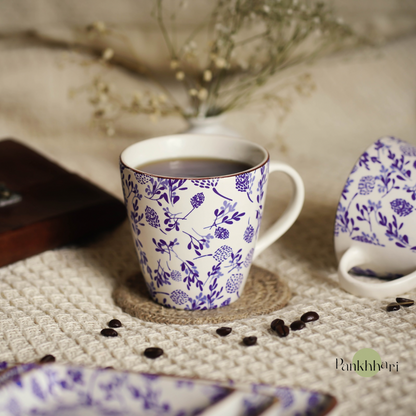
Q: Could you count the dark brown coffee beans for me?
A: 12